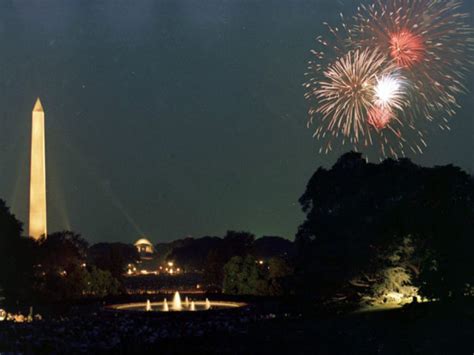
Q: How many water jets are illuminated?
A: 6